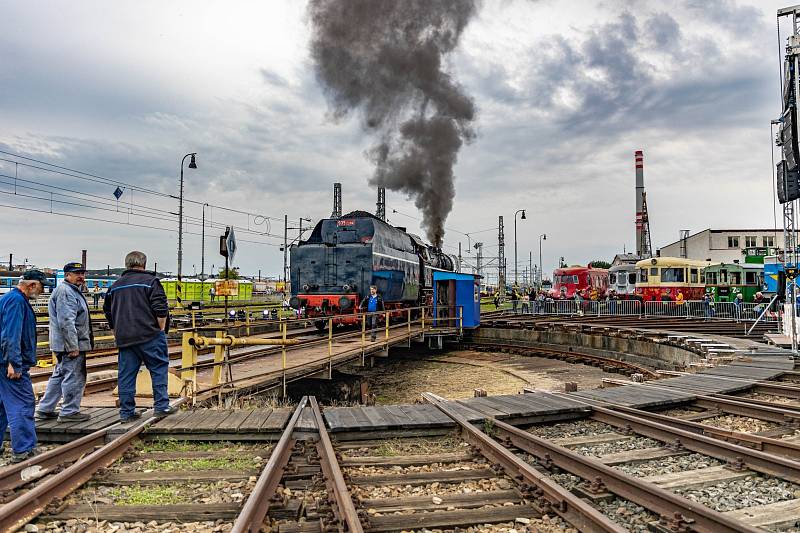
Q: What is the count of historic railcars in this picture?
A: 4